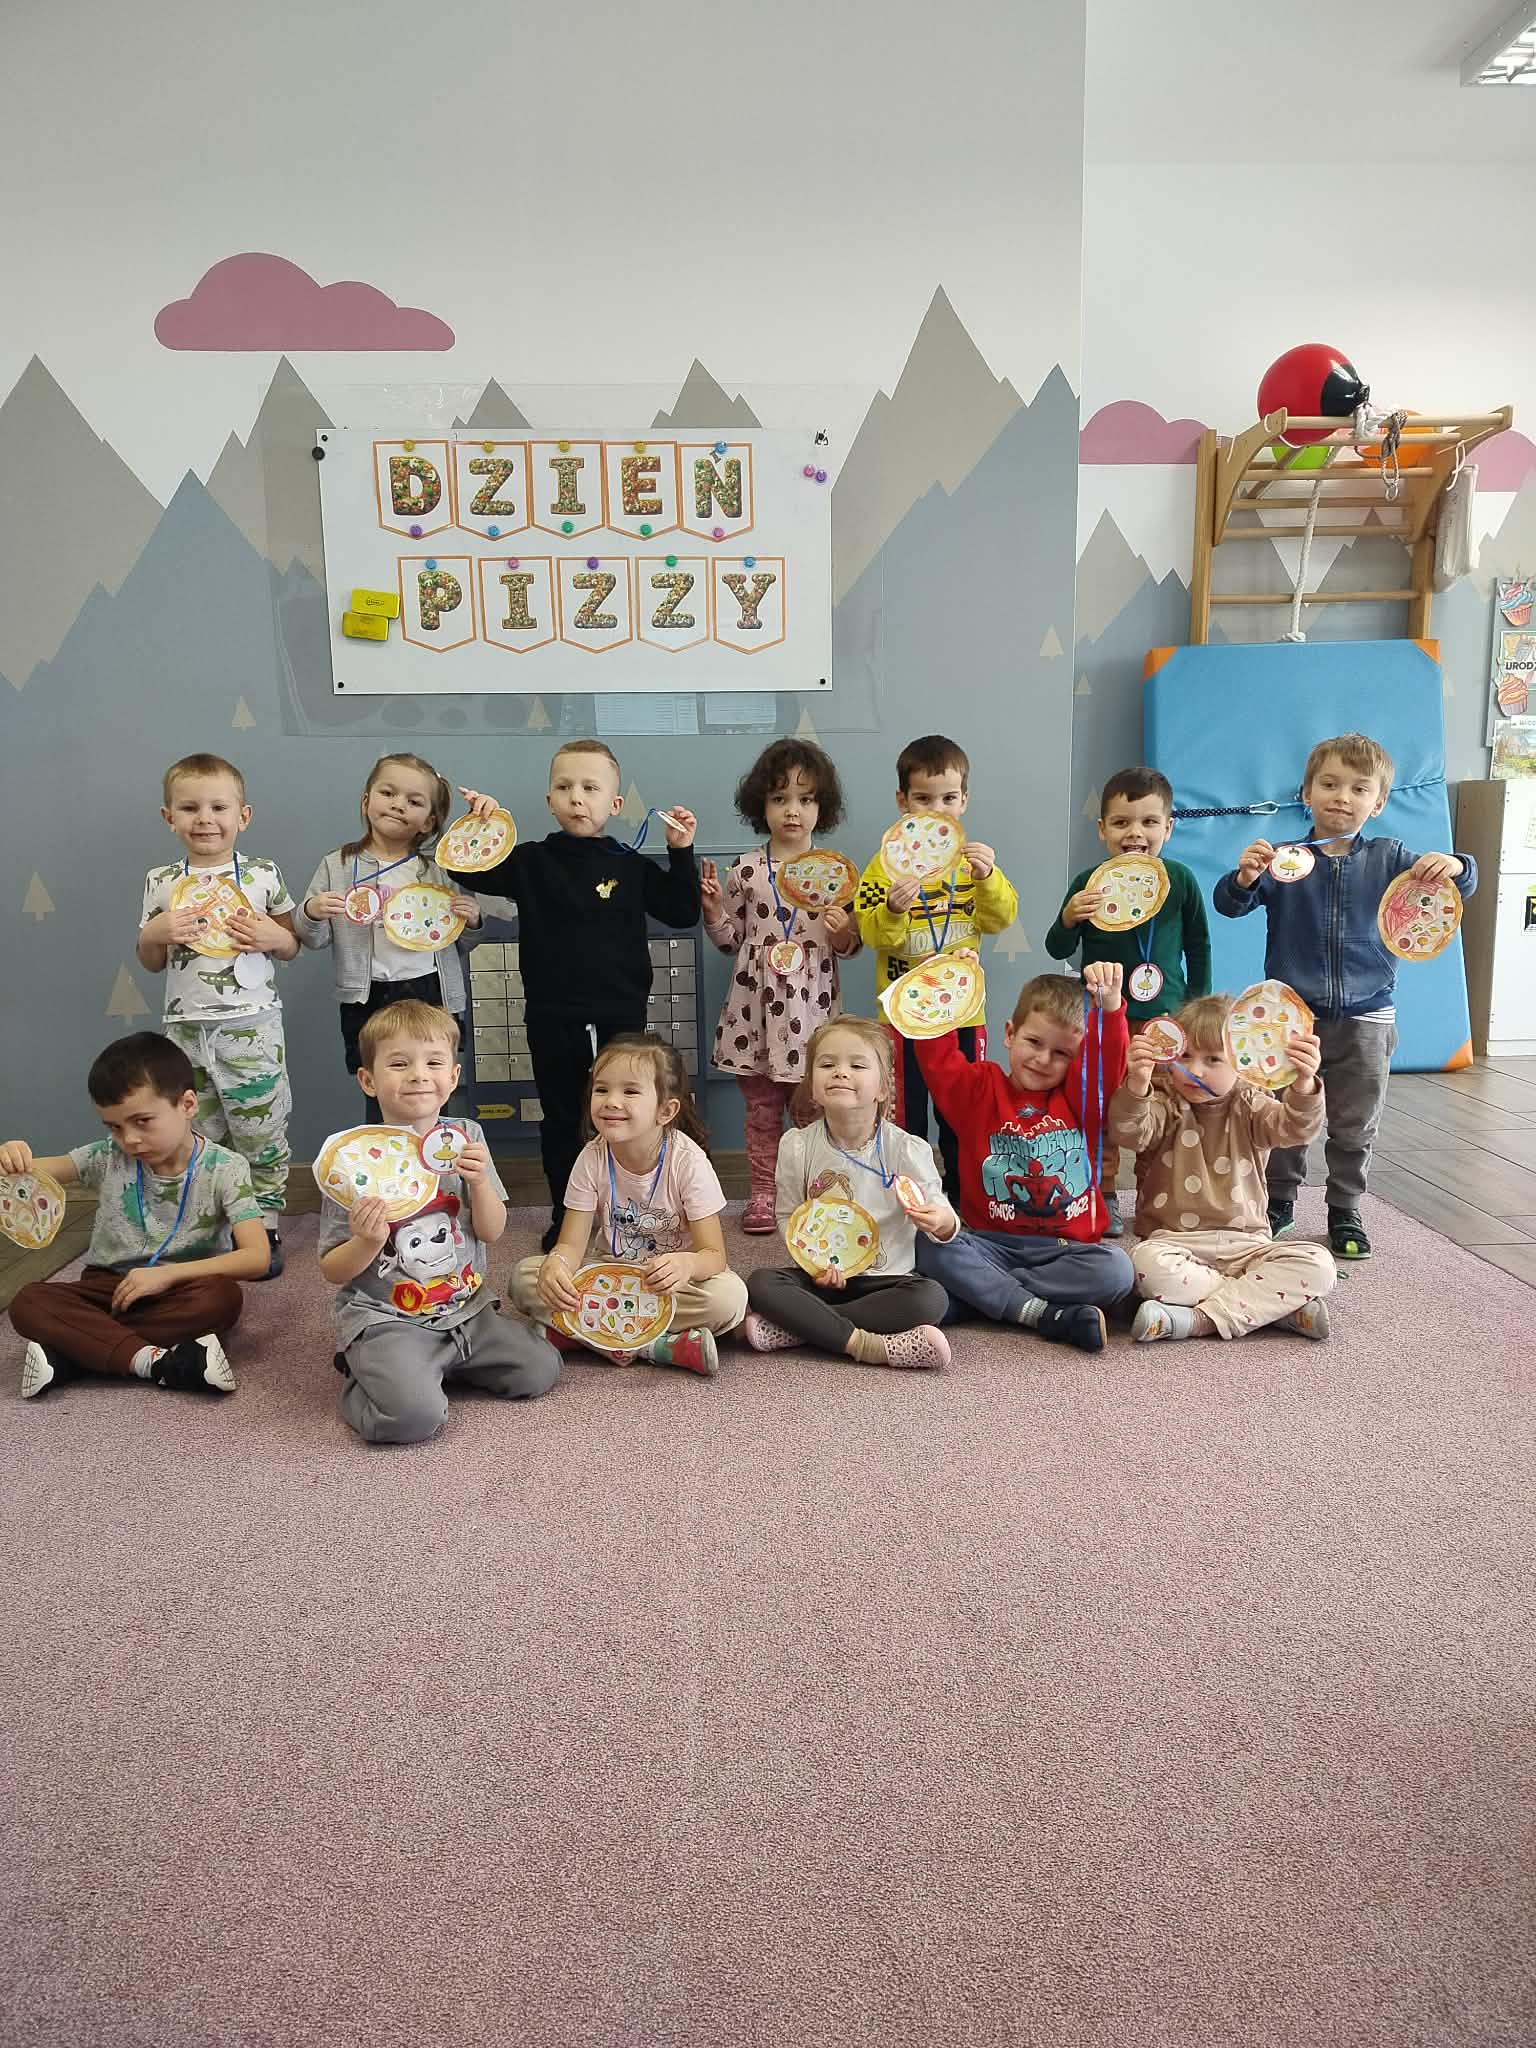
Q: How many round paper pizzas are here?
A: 13